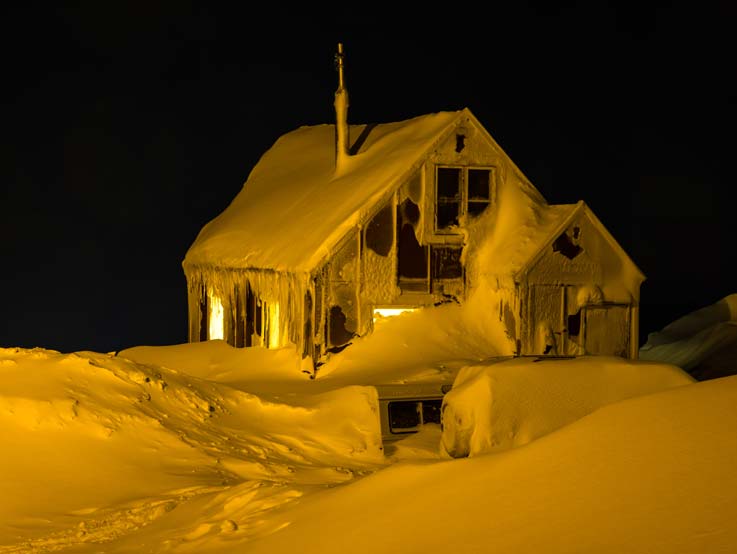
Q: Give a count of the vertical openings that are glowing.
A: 2